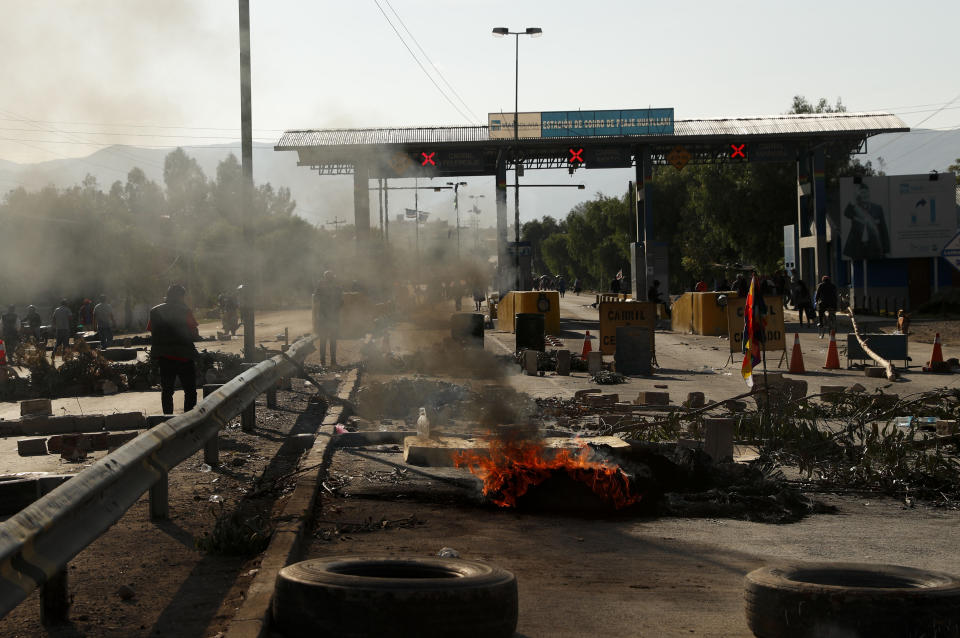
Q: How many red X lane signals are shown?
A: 3